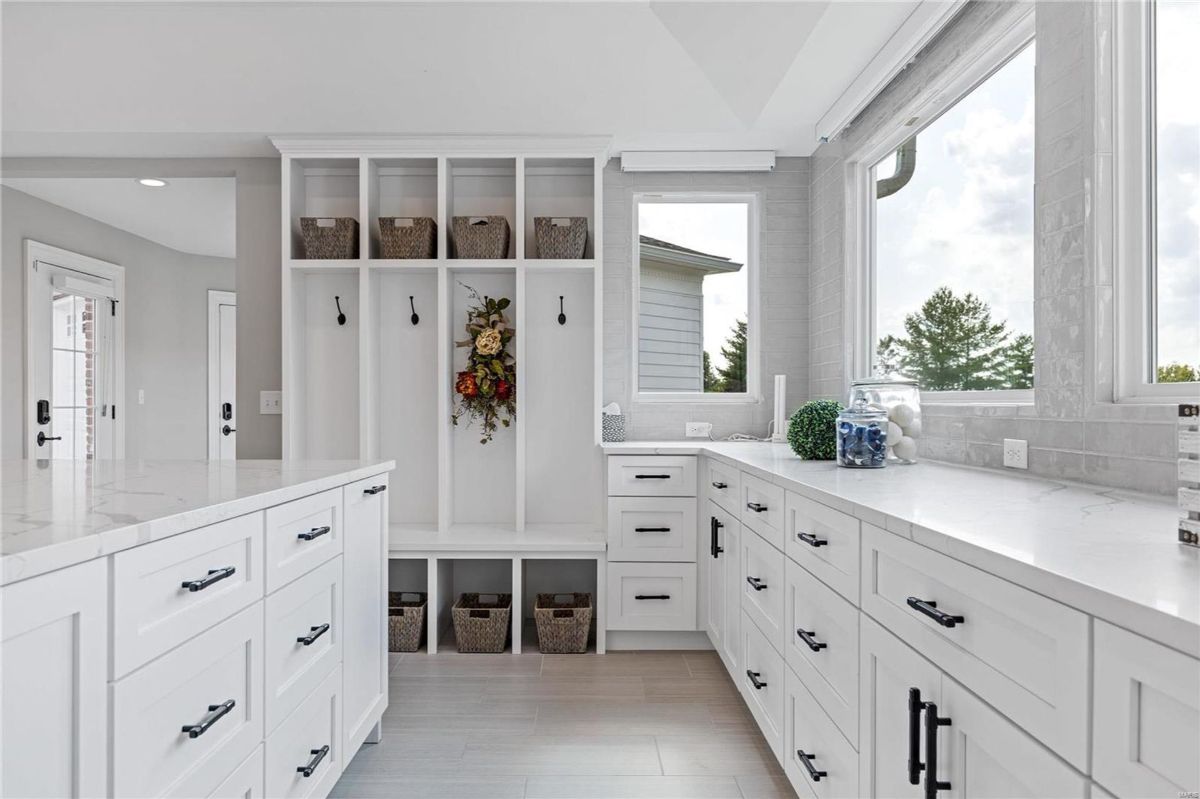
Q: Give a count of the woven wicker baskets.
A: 7